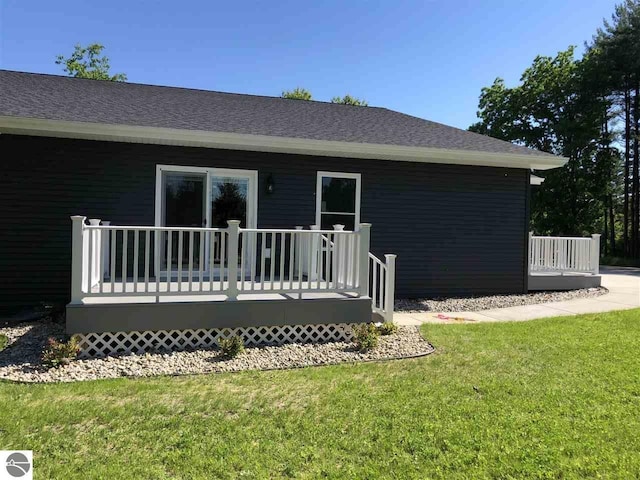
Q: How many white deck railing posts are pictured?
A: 11